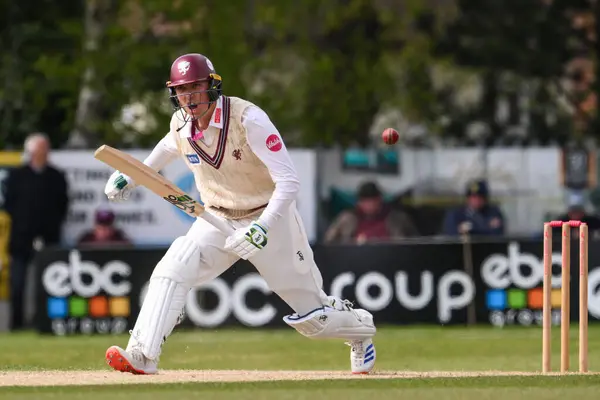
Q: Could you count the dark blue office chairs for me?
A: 0